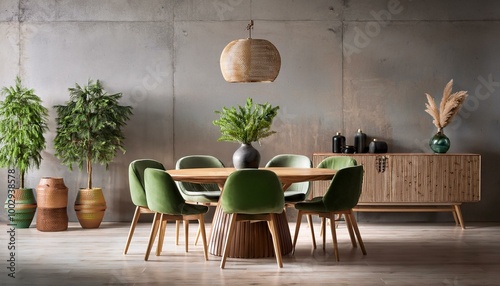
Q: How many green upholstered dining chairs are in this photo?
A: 7